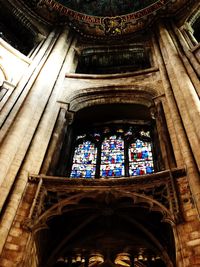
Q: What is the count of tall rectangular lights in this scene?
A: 3